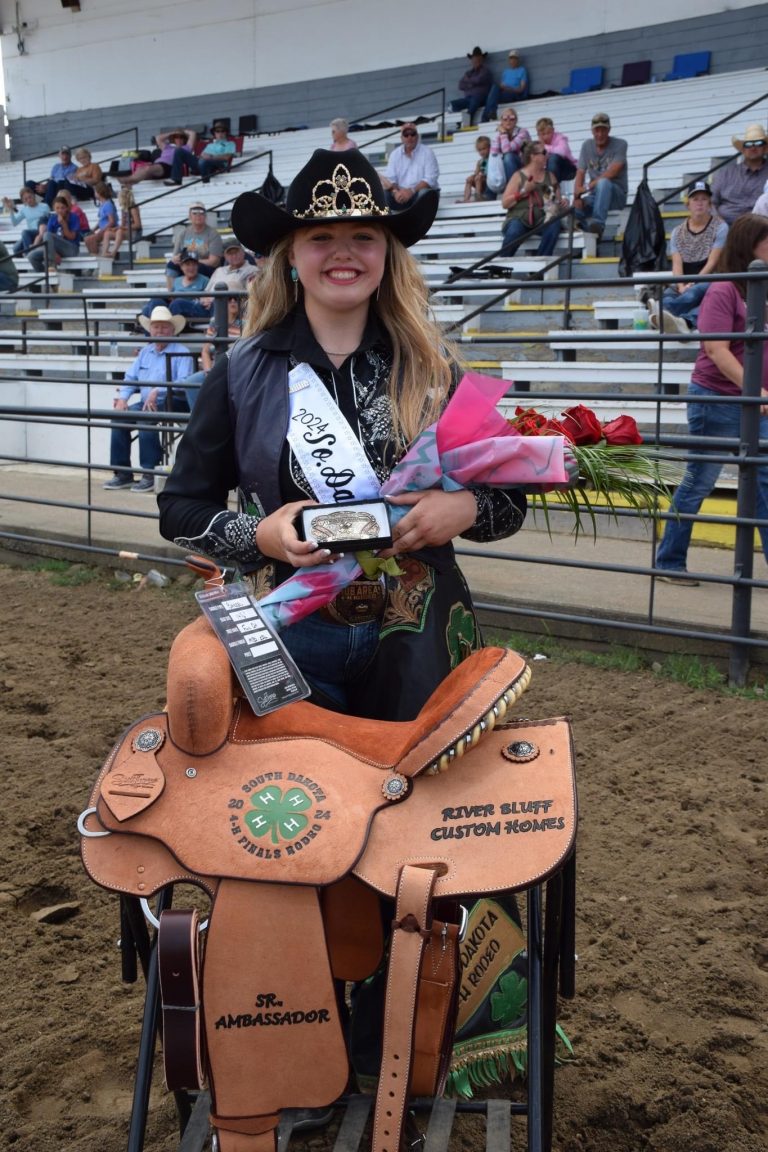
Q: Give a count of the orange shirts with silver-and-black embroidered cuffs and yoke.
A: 0